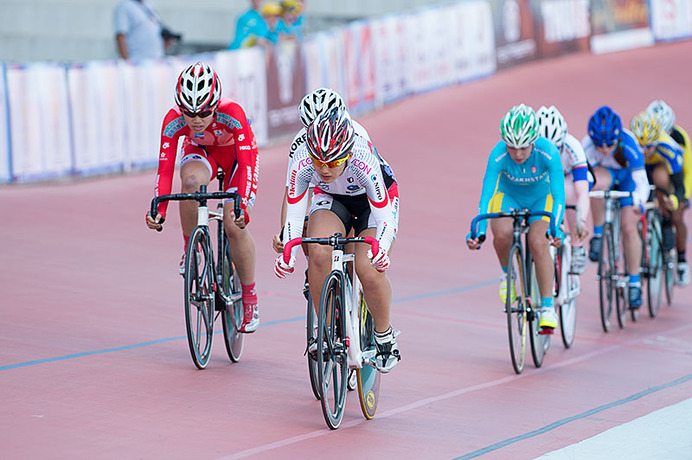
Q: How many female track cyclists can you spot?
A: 8